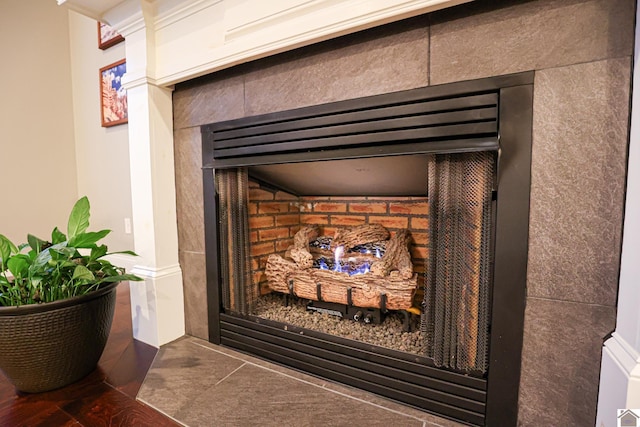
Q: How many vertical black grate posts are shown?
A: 4